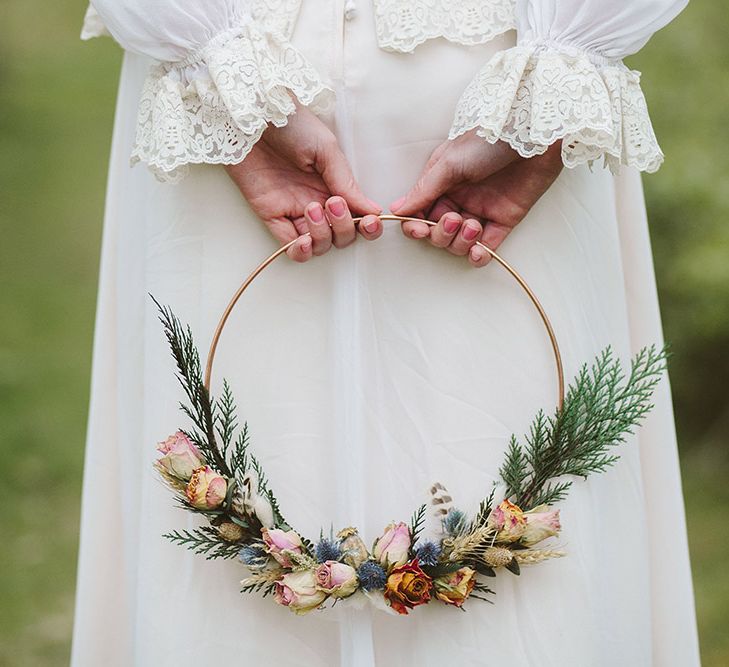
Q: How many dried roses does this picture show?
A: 10